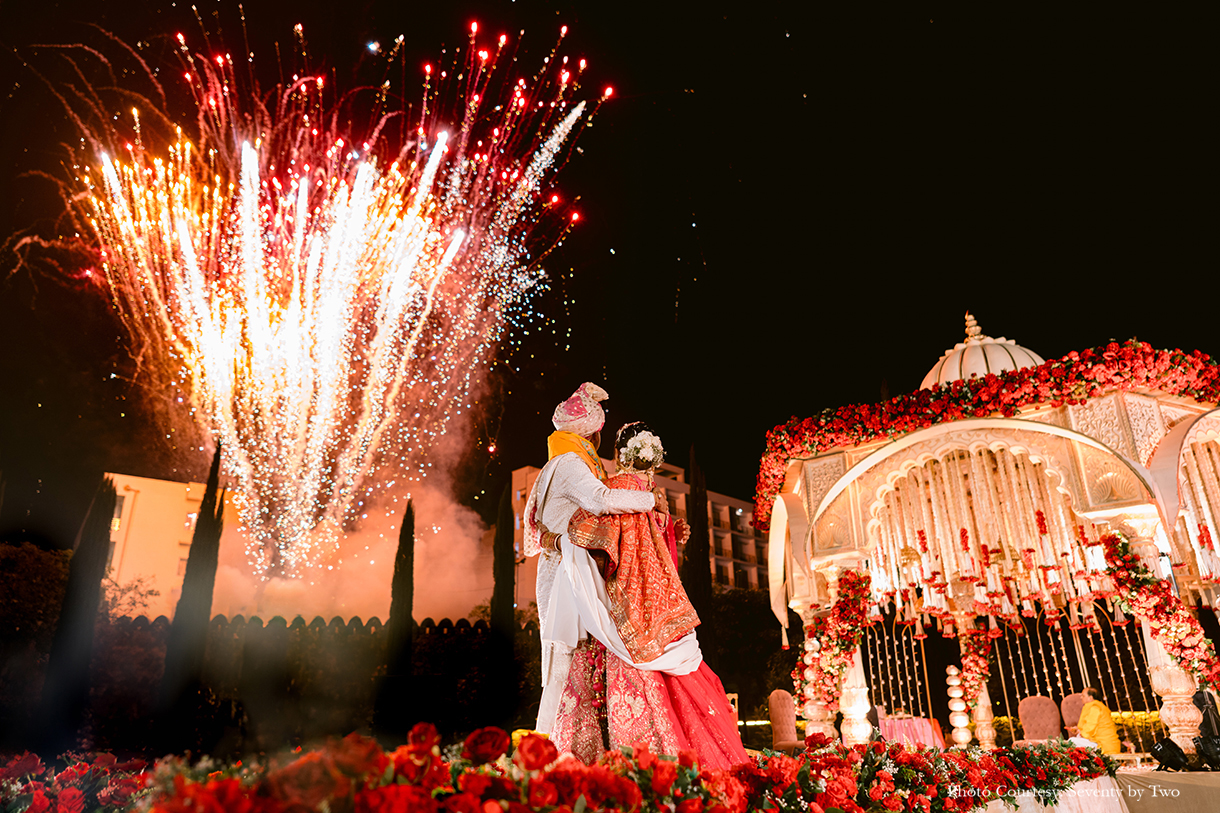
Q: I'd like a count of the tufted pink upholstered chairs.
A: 3